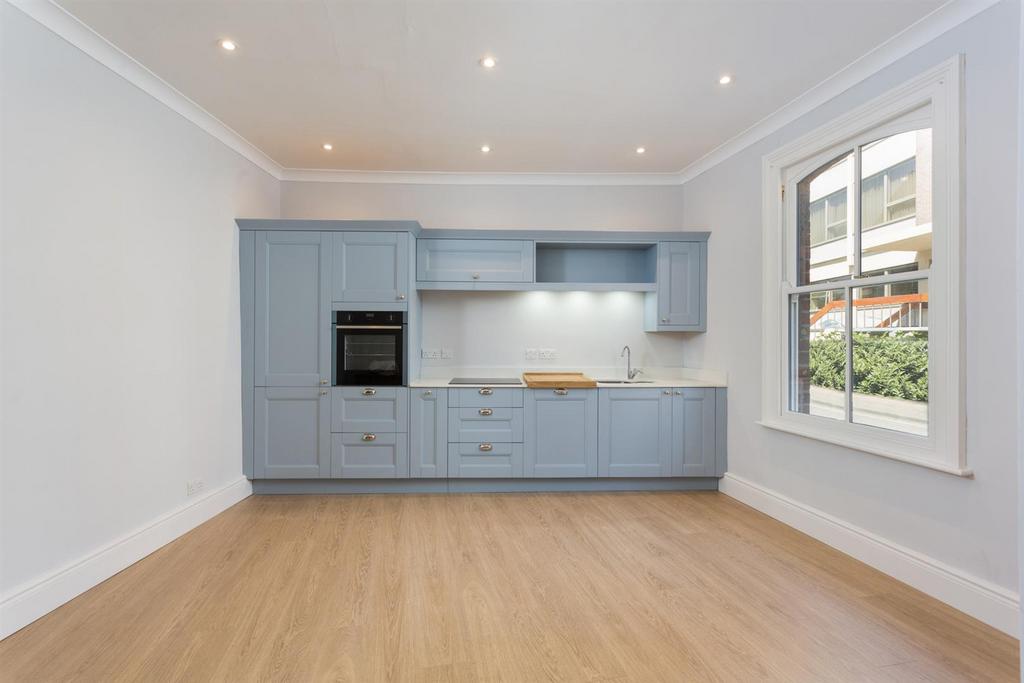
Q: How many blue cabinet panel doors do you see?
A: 9